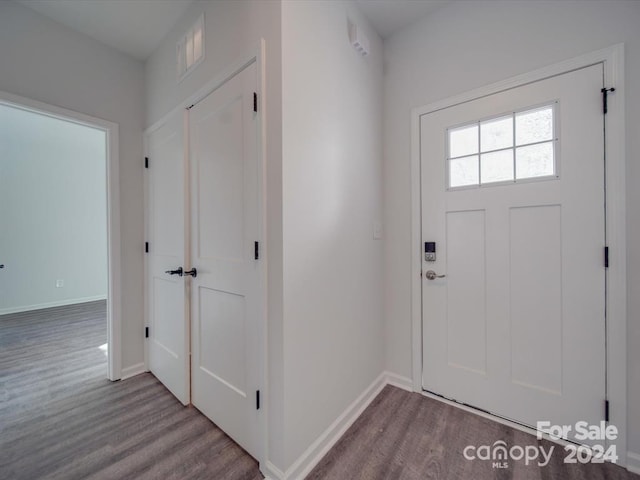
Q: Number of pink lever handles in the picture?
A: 0